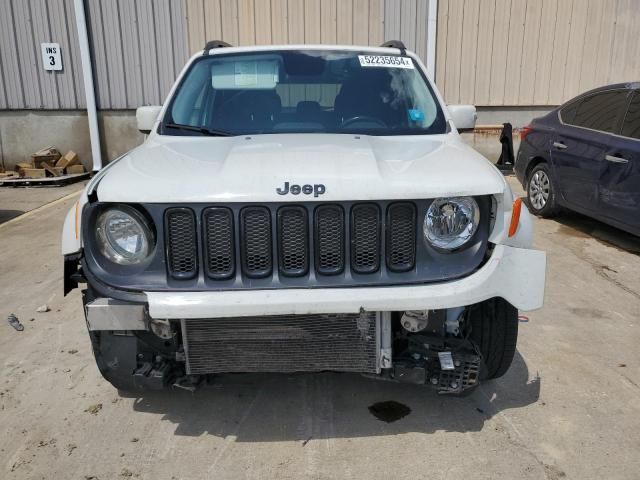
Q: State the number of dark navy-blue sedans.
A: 1